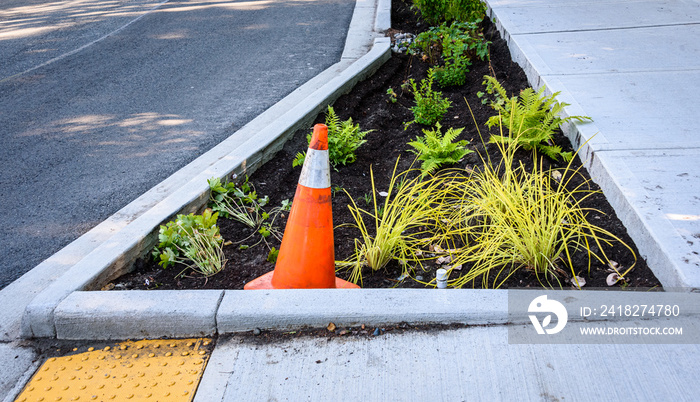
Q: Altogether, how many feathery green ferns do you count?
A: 3